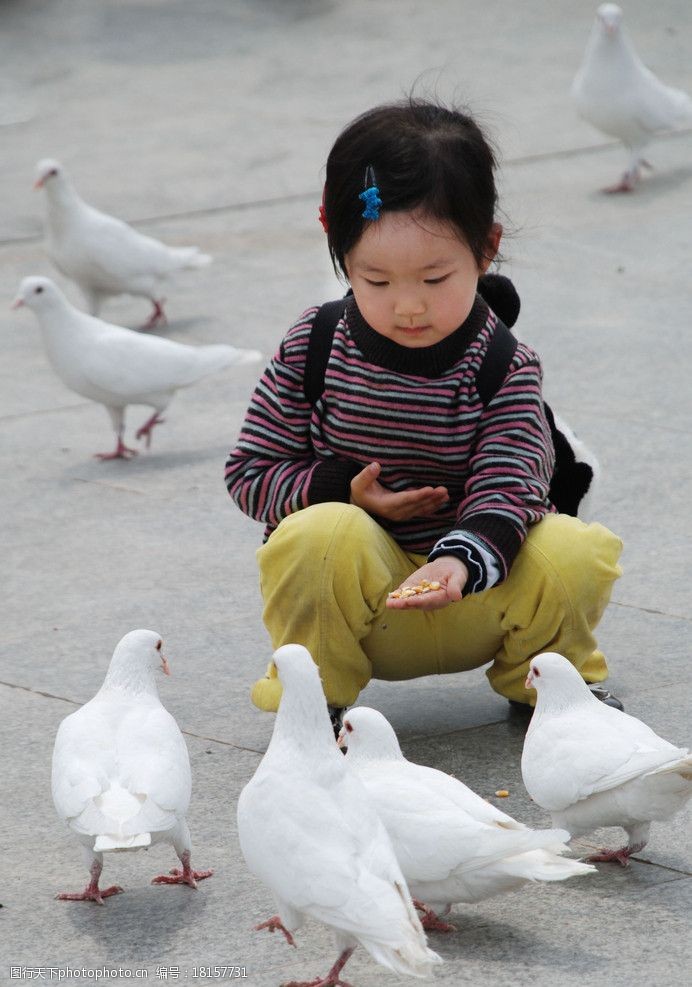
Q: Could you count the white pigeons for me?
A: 7